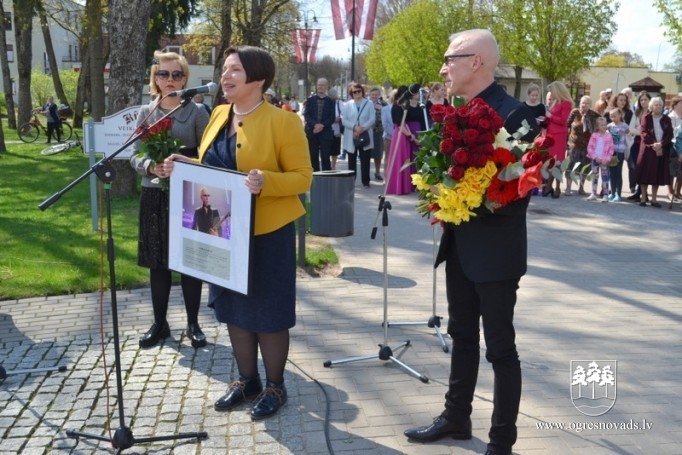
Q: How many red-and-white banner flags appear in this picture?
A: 4